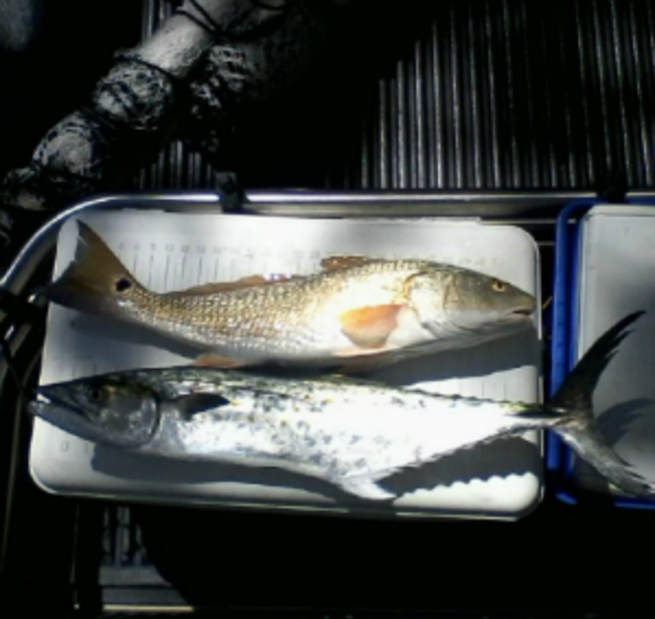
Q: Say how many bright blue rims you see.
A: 1